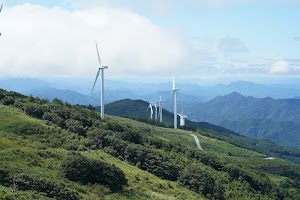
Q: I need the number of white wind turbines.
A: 6